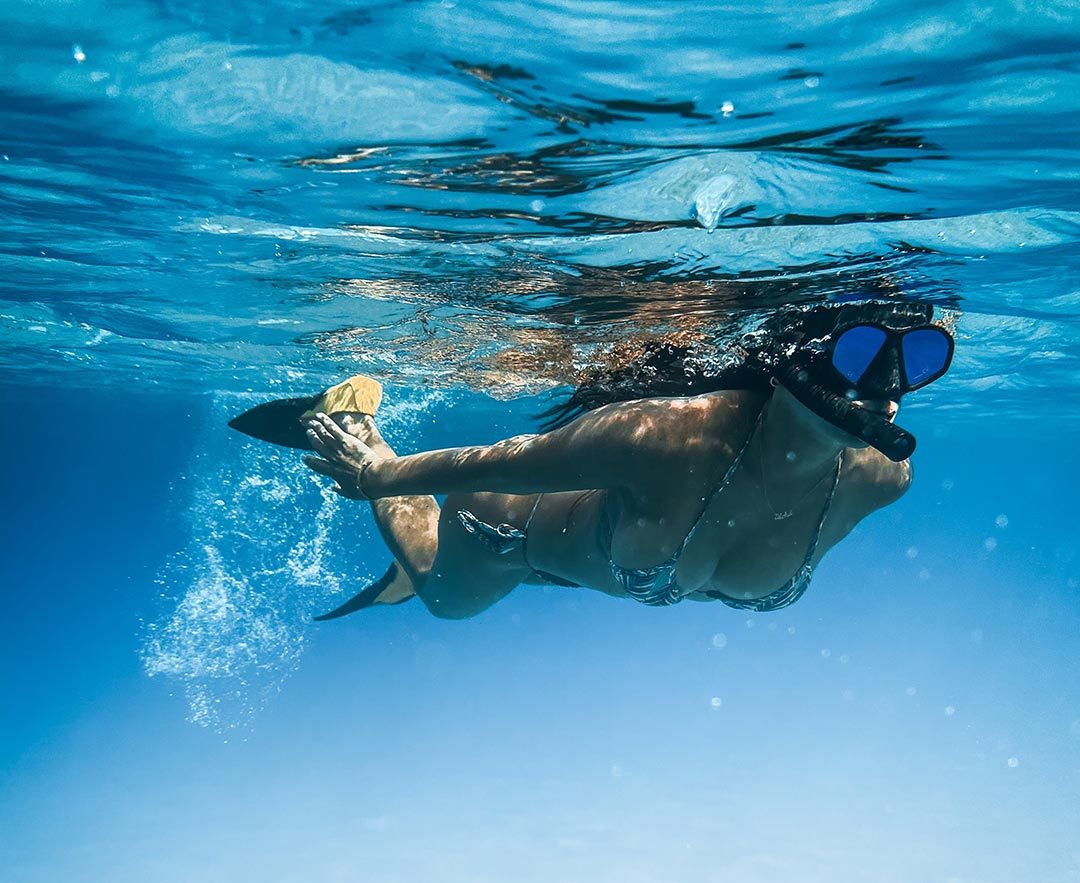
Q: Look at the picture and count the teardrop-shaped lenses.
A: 2